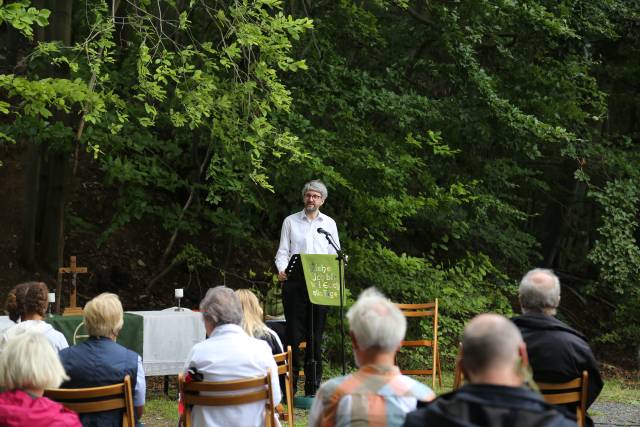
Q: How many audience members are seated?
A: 8